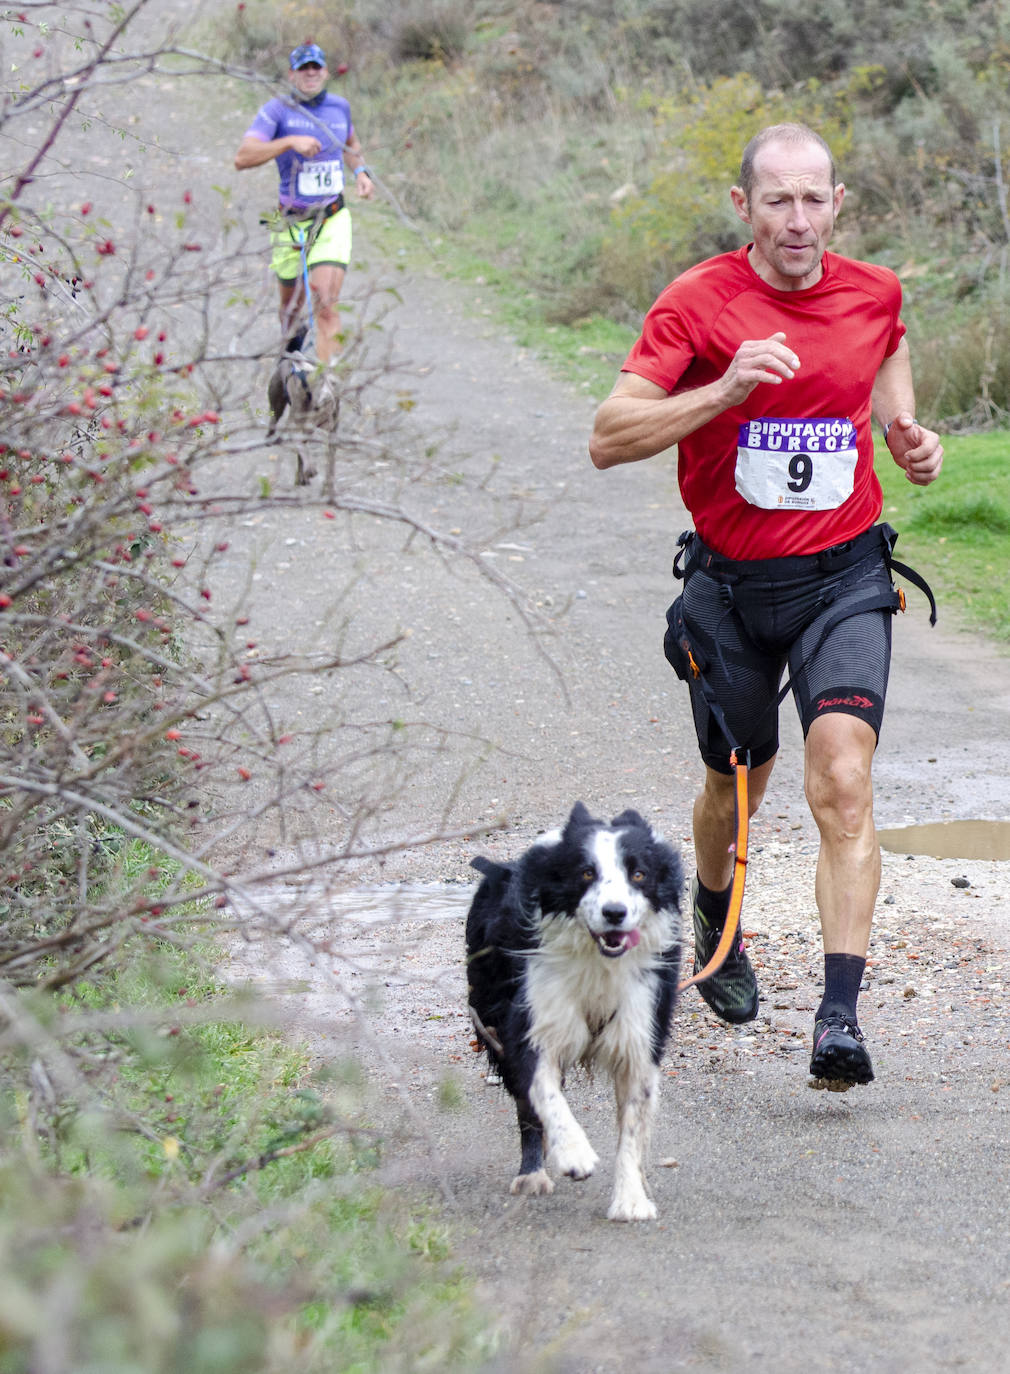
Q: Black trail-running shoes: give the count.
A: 2